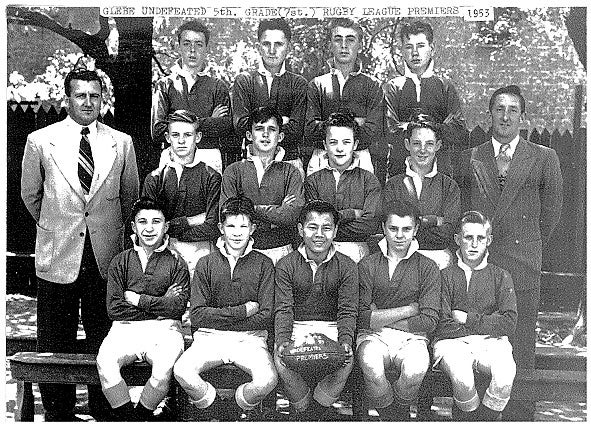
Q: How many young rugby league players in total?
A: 13